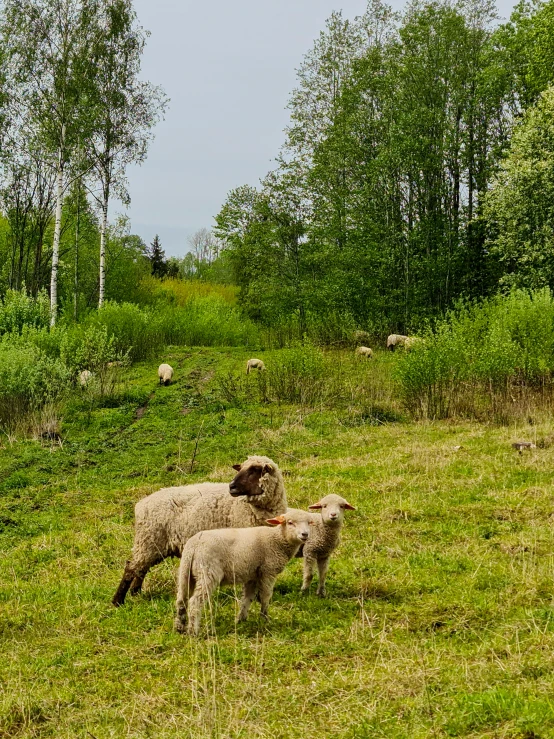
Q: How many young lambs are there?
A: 2